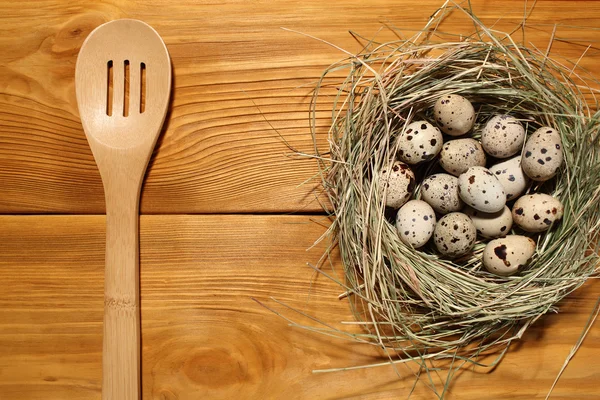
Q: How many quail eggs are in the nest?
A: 14